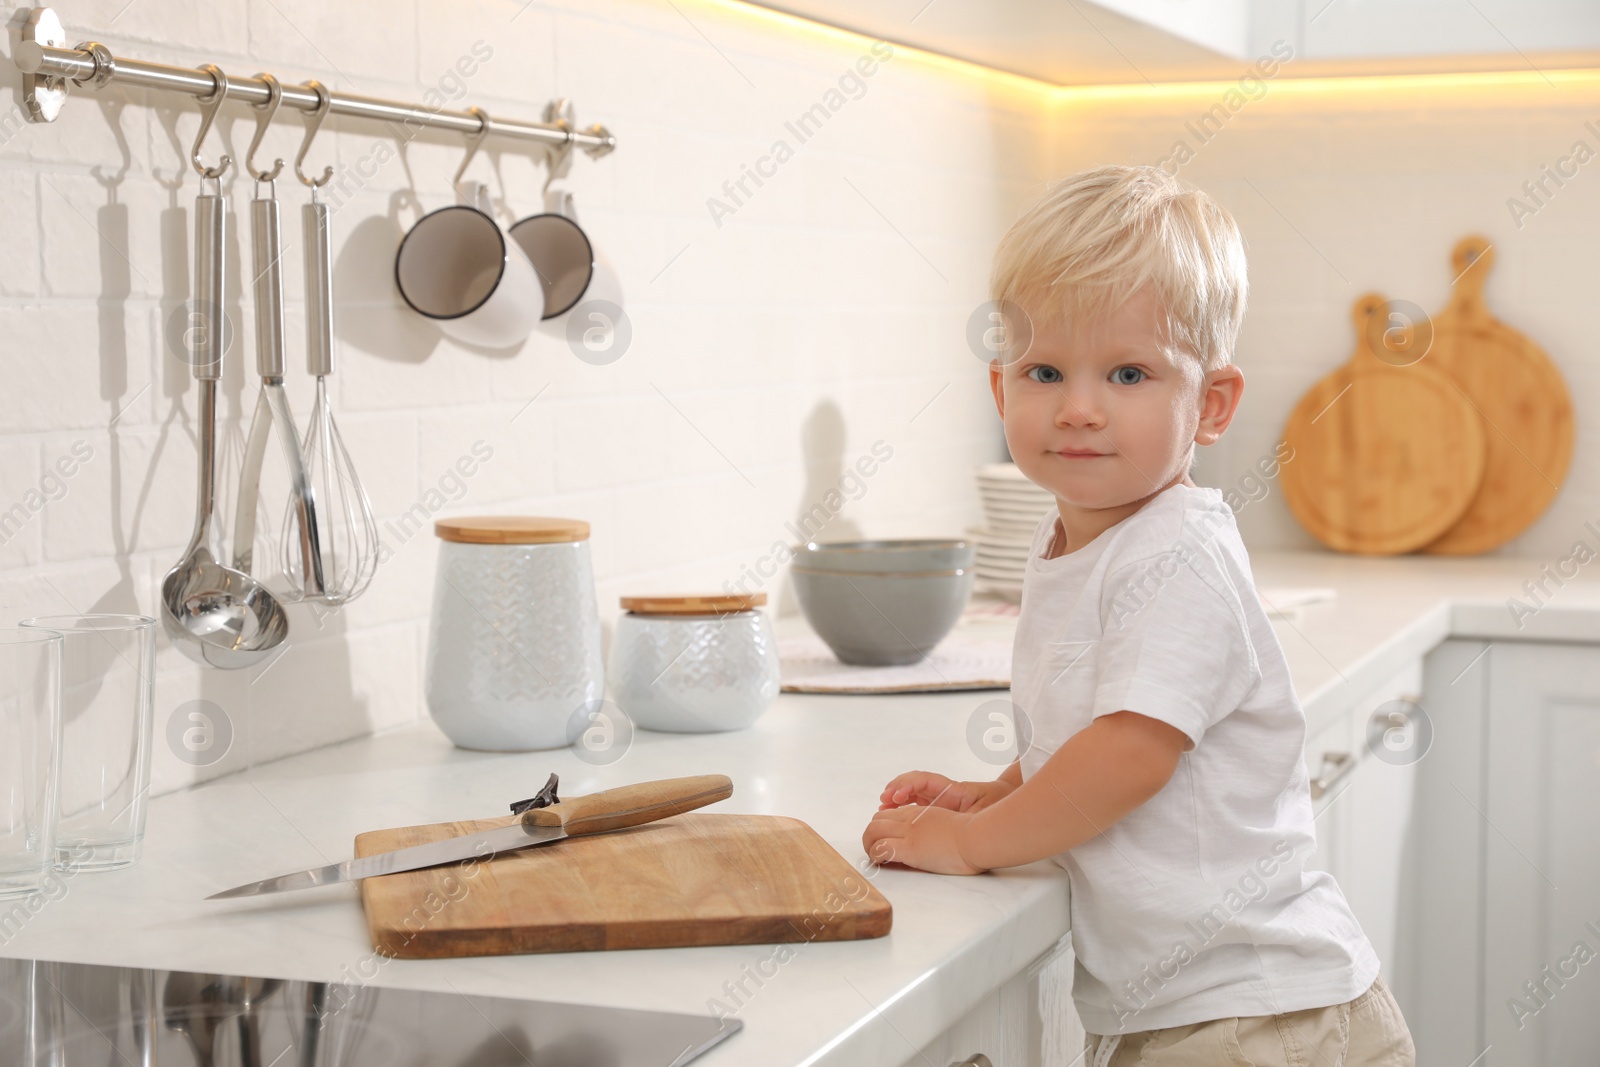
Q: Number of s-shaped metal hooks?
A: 5